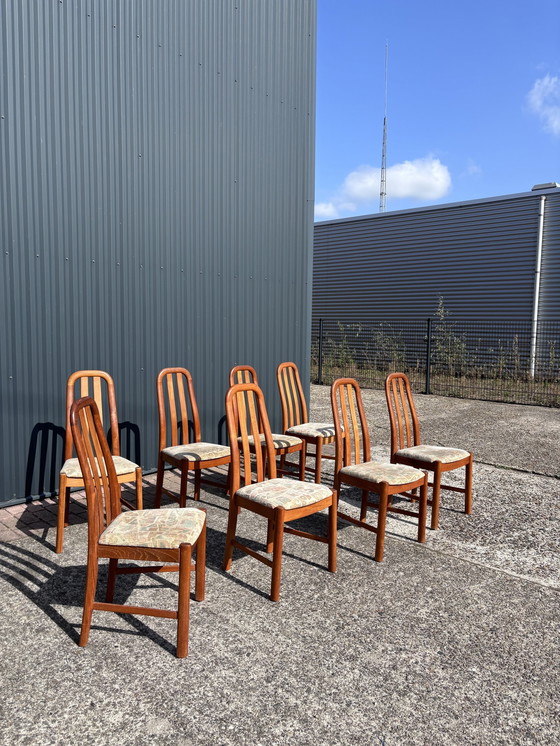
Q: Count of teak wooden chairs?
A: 8